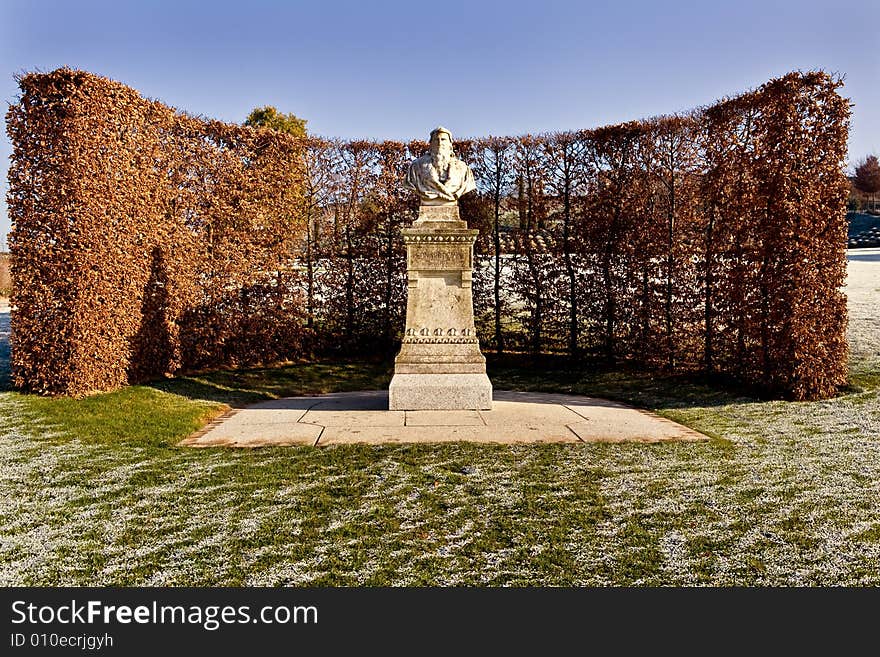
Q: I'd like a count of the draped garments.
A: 1